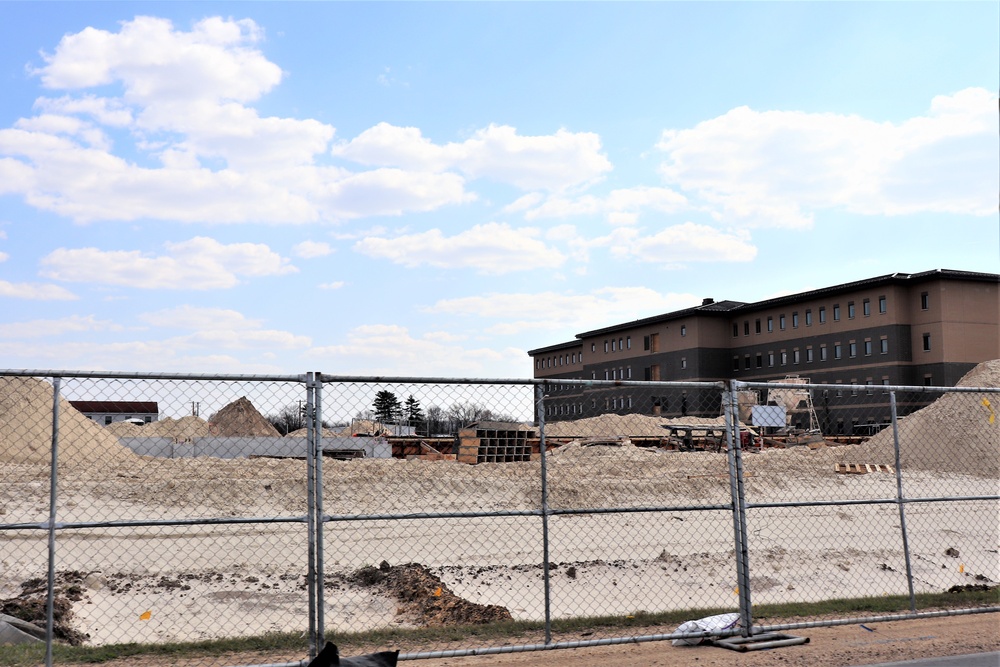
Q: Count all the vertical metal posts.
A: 7